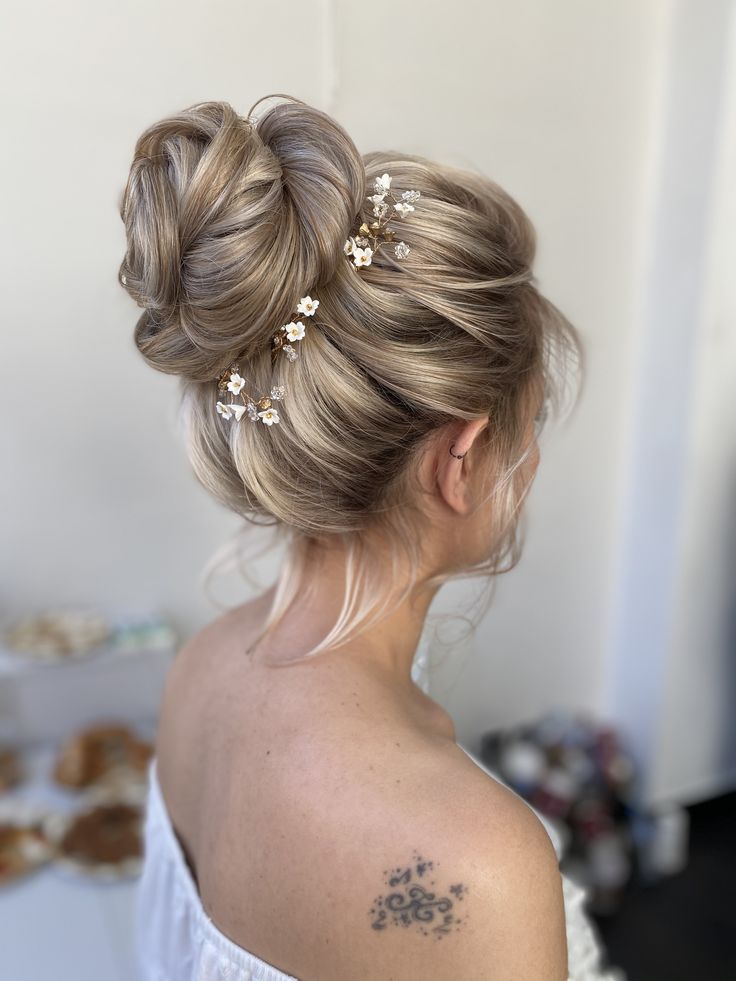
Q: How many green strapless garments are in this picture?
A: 0